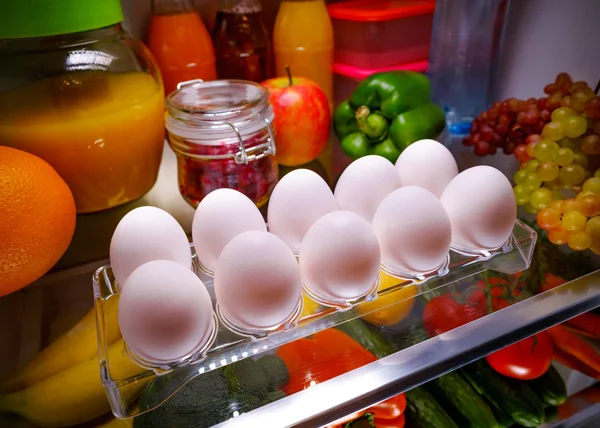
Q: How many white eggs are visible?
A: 10